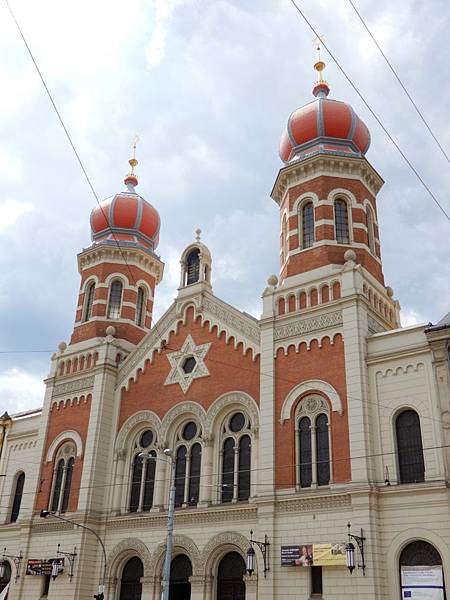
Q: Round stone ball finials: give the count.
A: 5